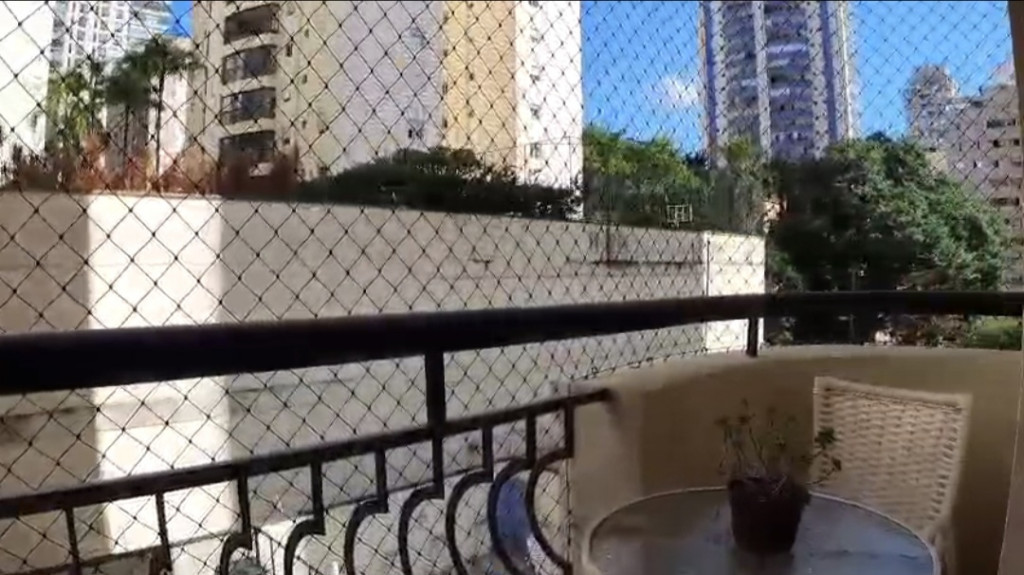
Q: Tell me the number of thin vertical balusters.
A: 9